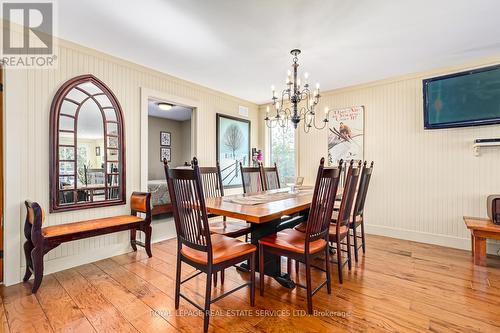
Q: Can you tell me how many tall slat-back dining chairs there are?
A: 8